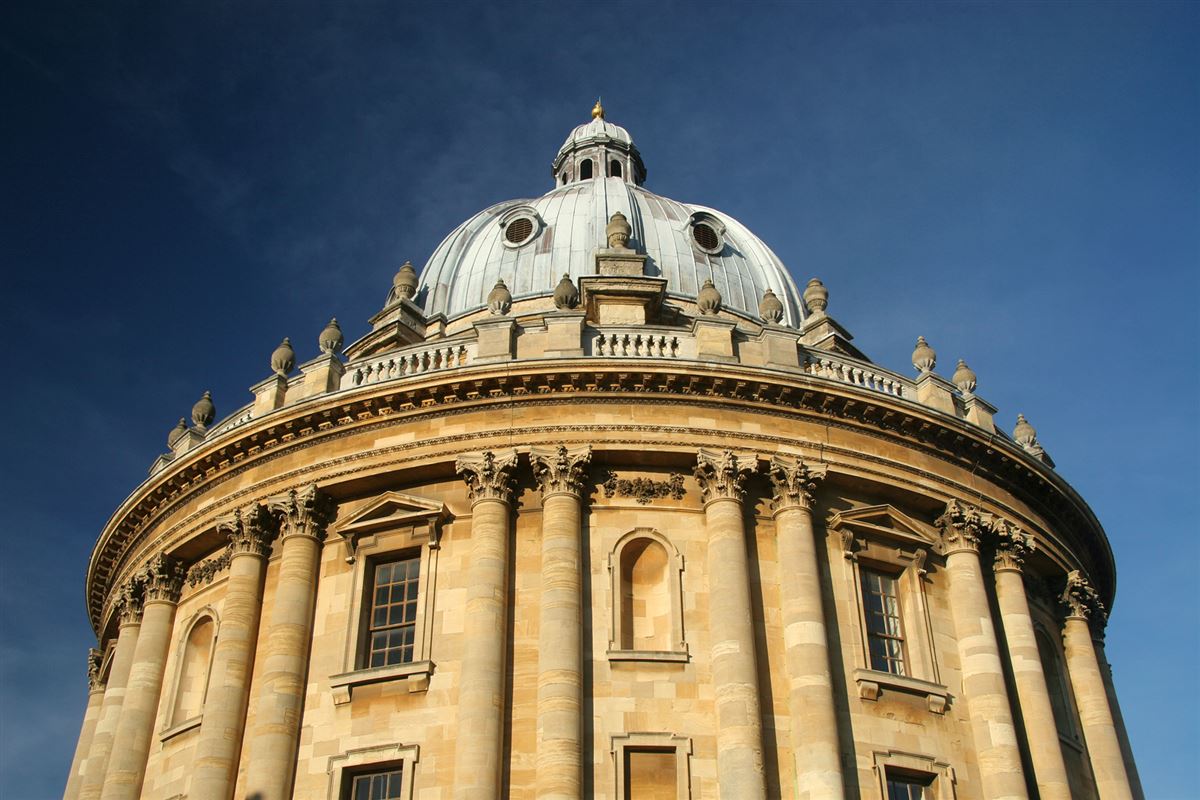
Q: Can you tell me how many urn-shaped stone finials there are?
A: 14